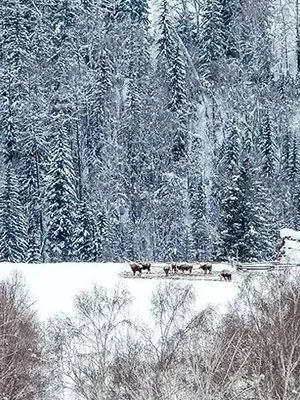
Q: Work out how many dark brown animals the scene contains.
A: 7